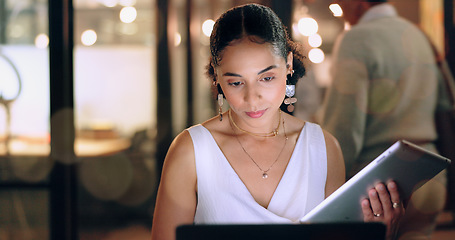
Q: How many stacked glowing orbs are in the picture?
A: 3